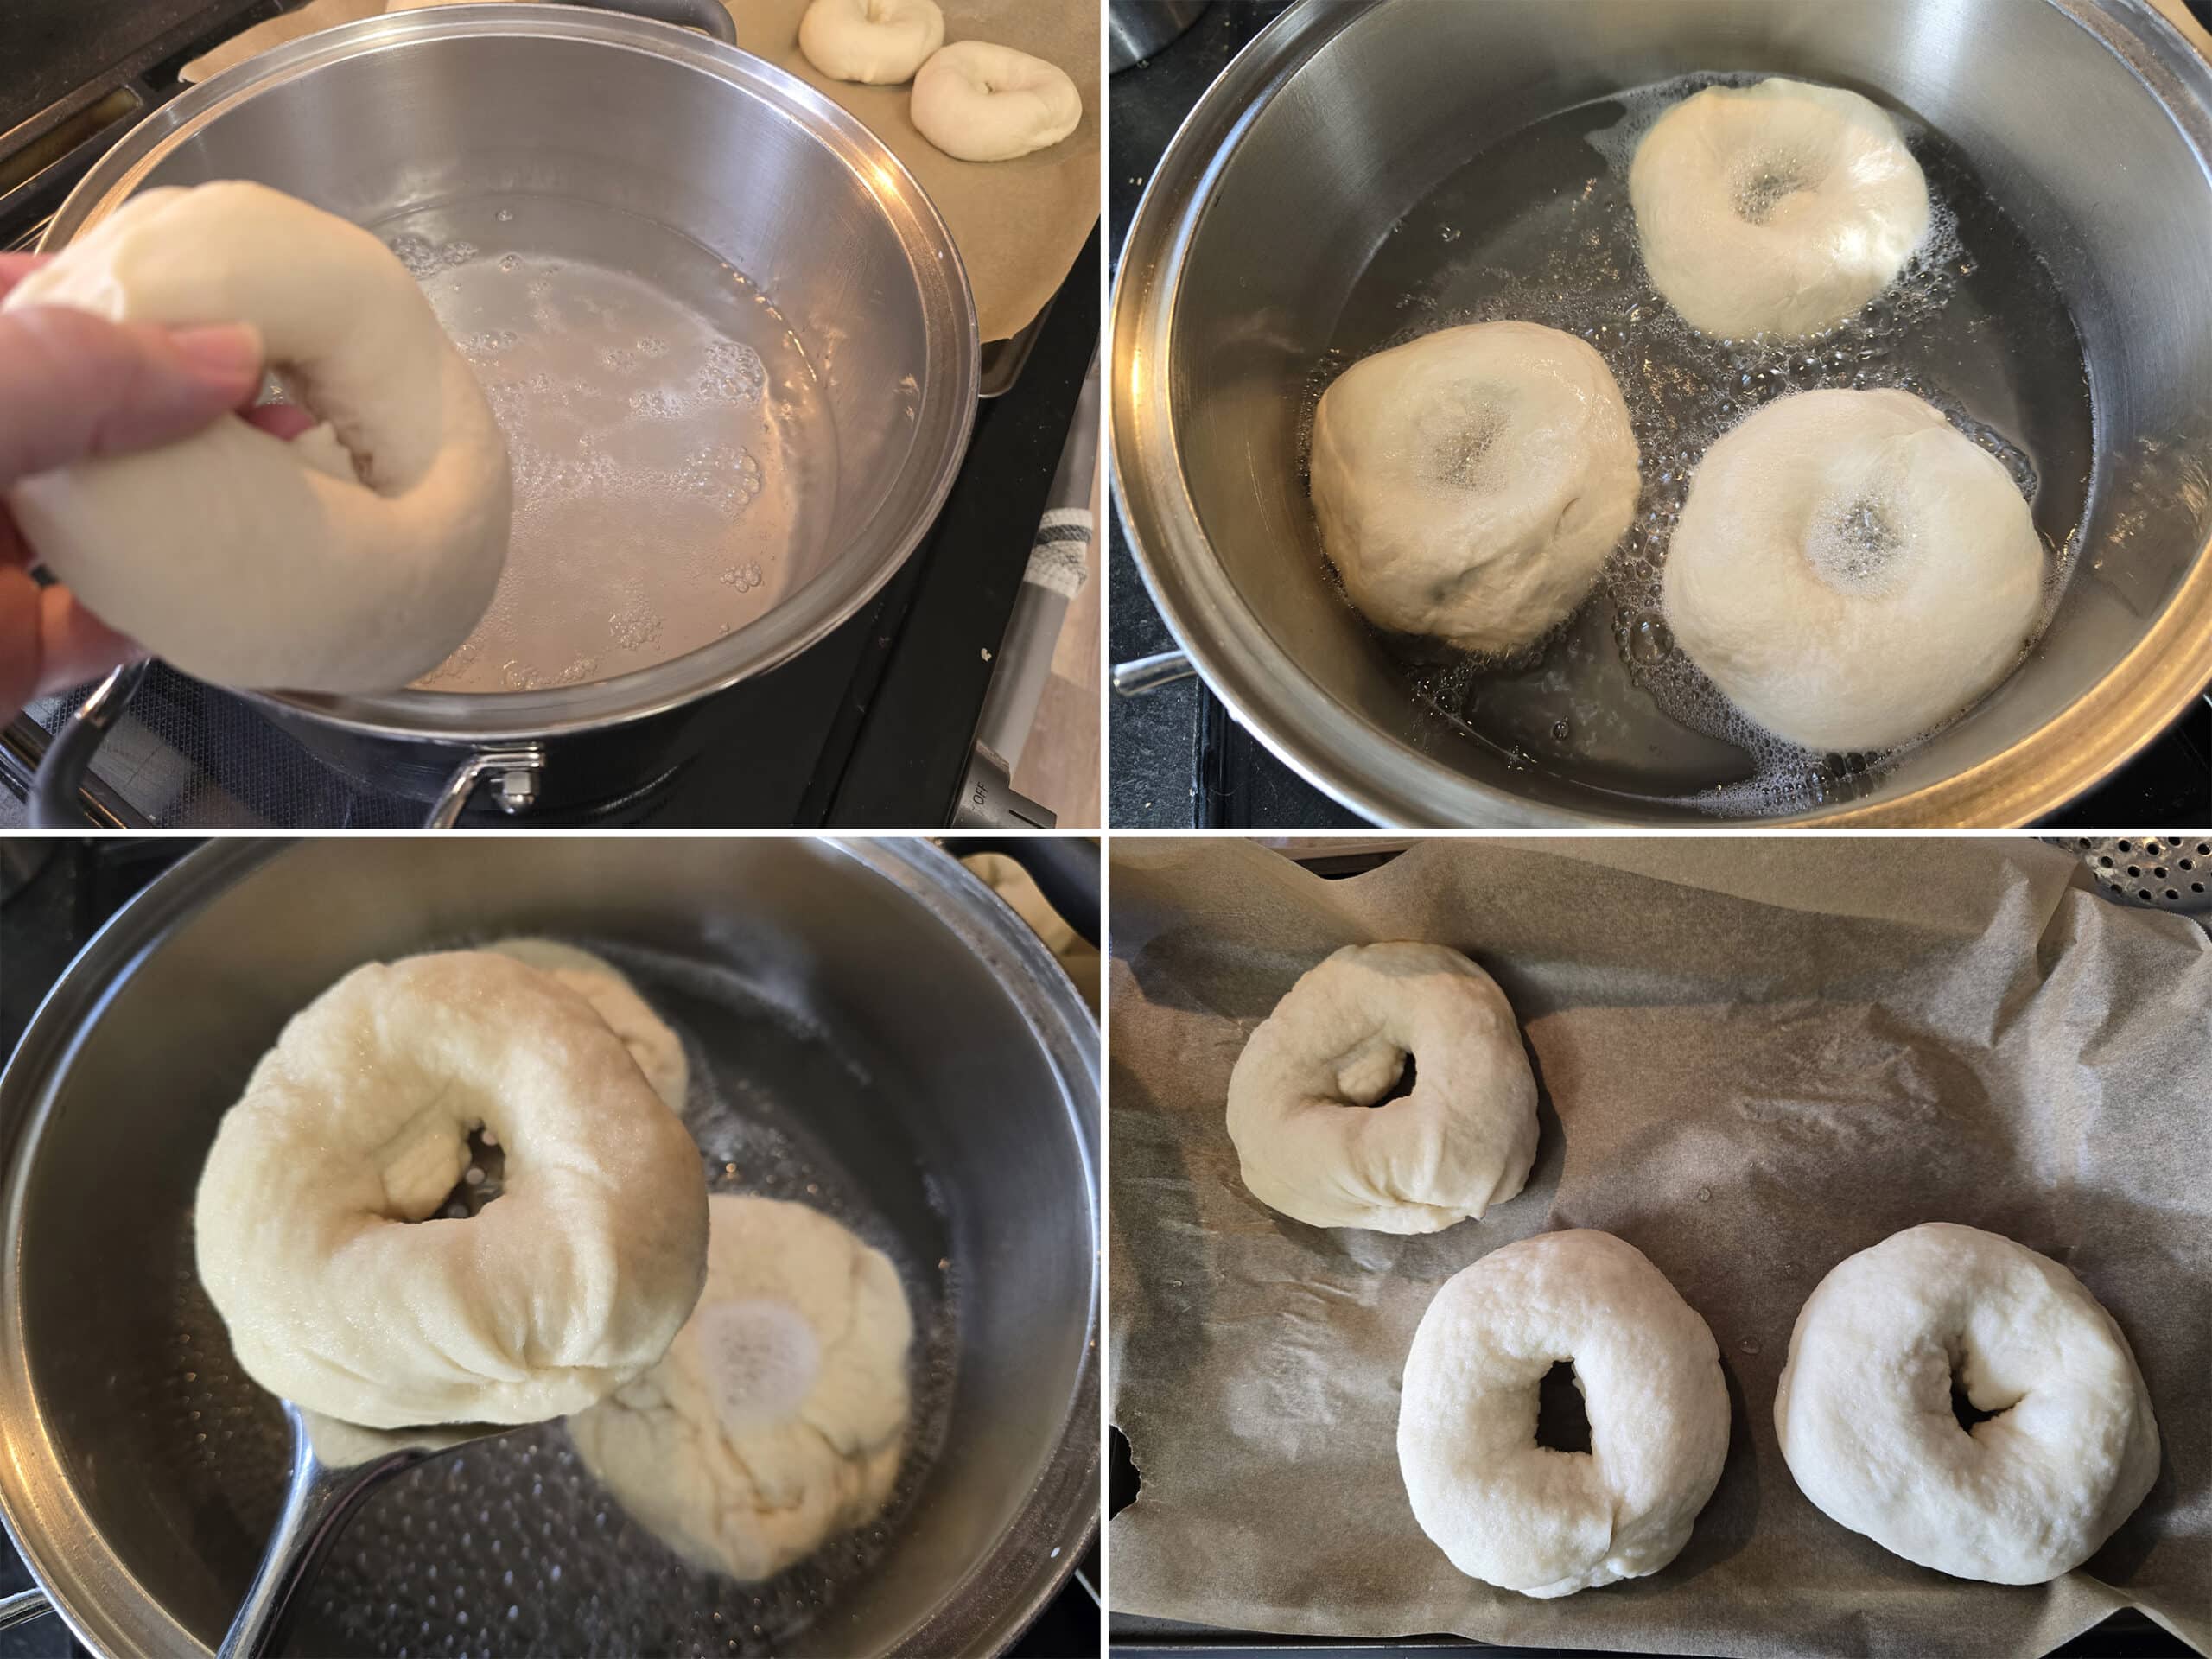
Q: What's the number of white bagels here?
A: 12